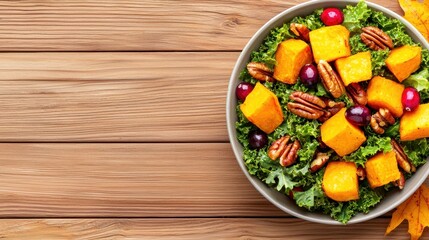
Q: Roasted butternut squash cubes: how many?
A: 10